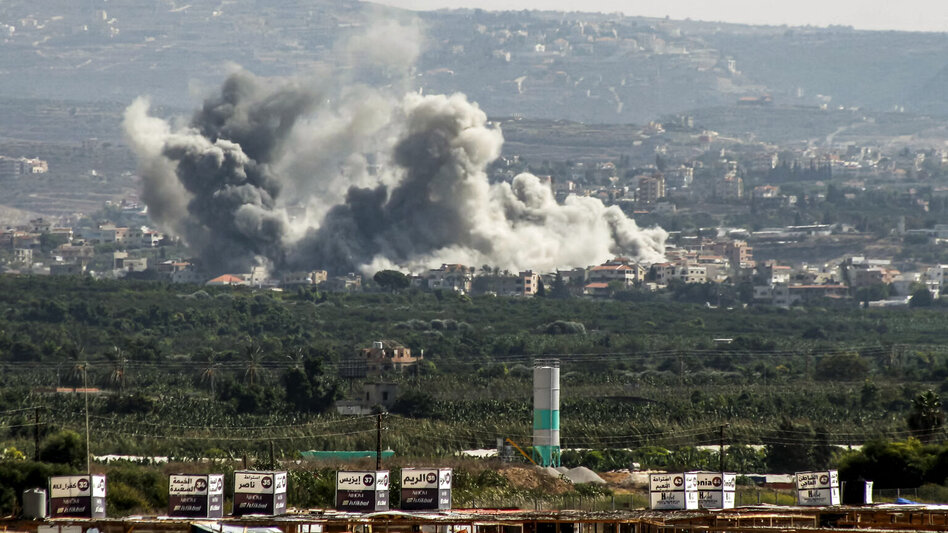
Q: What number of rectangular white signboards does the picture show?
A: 8